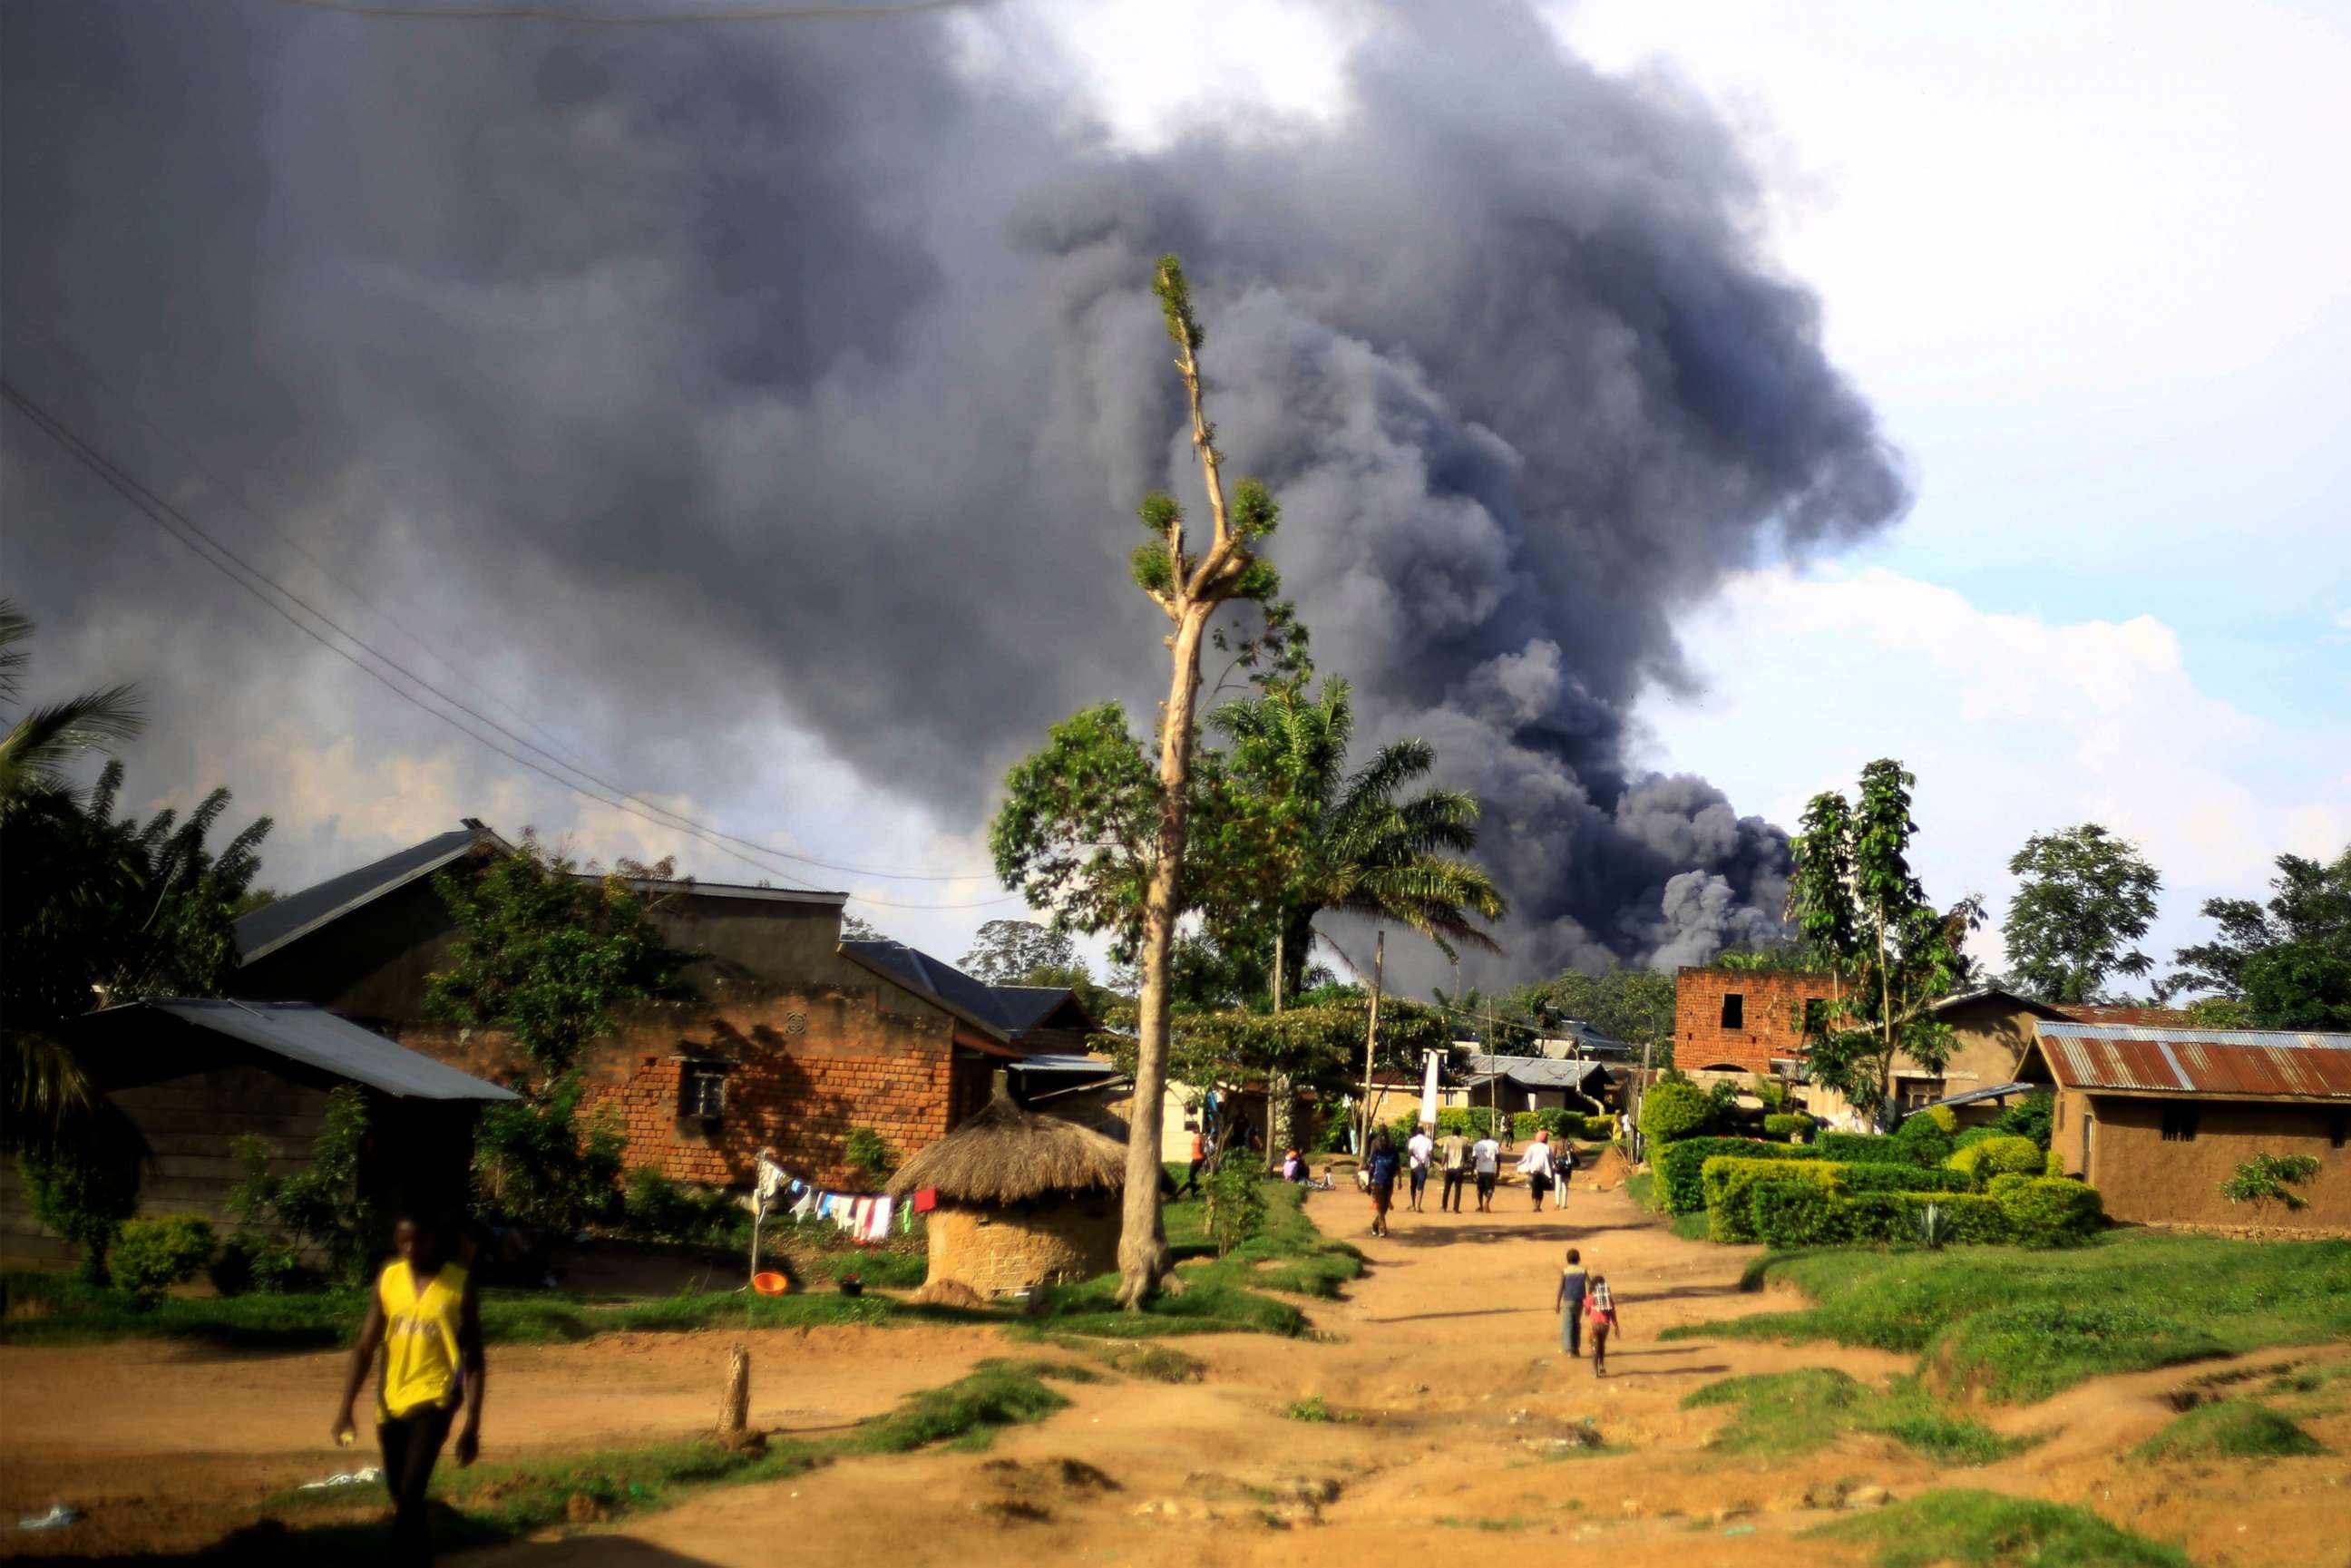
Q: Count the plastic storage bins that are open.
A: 2